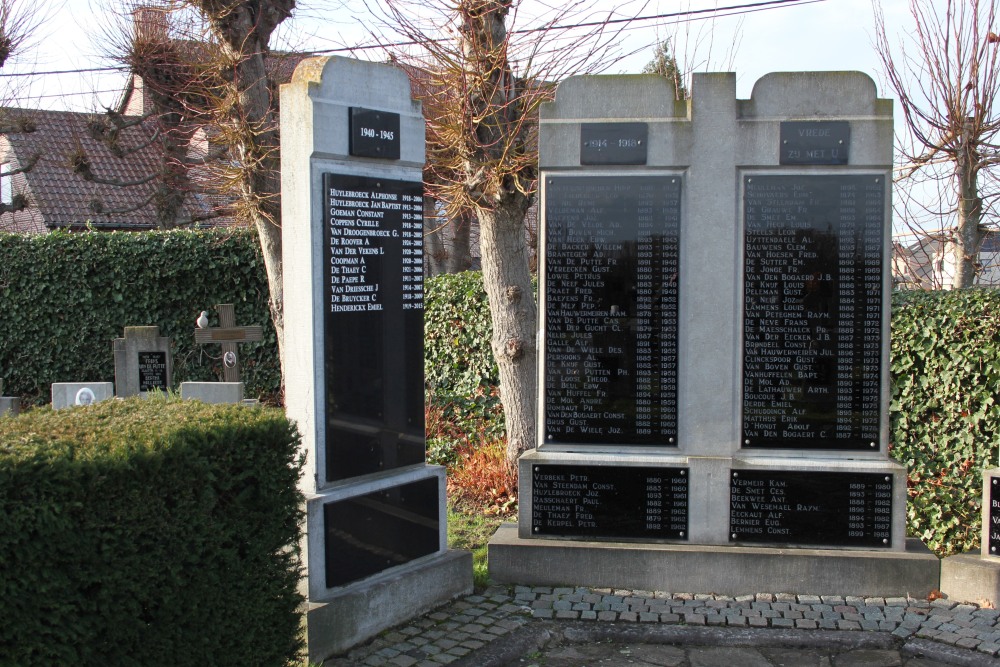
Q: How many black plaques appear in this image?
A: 11